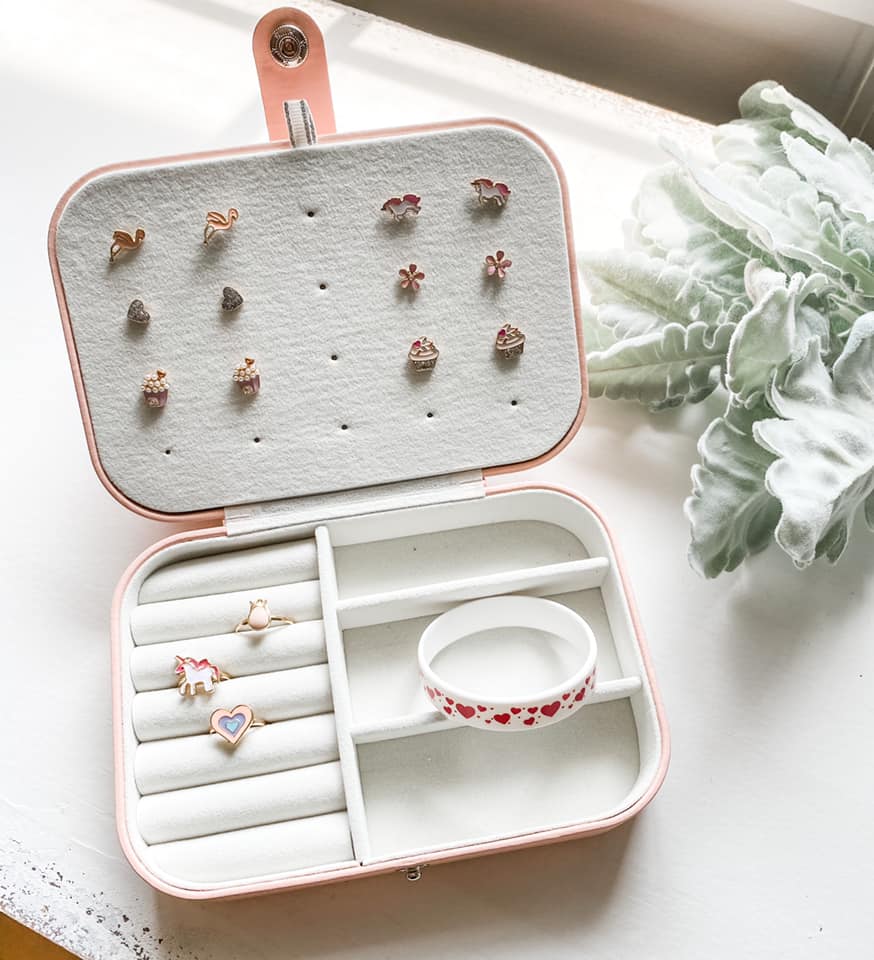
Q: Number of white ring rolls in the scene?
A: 7